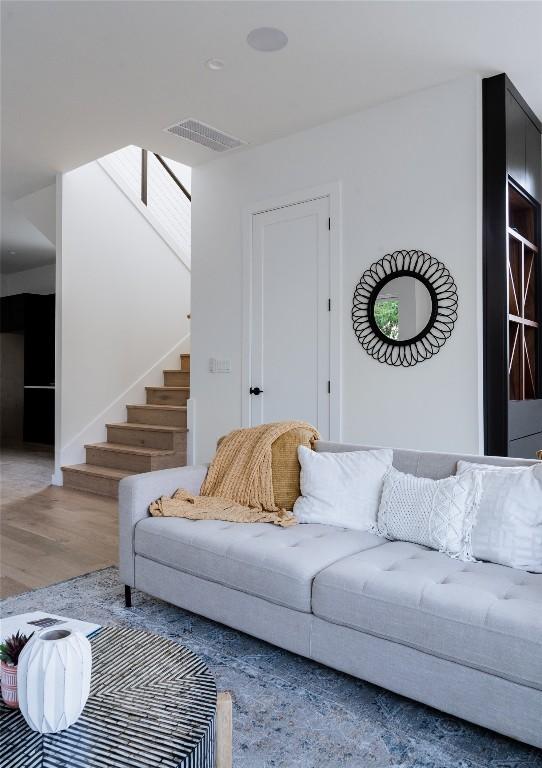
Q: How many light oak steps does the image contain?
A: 7